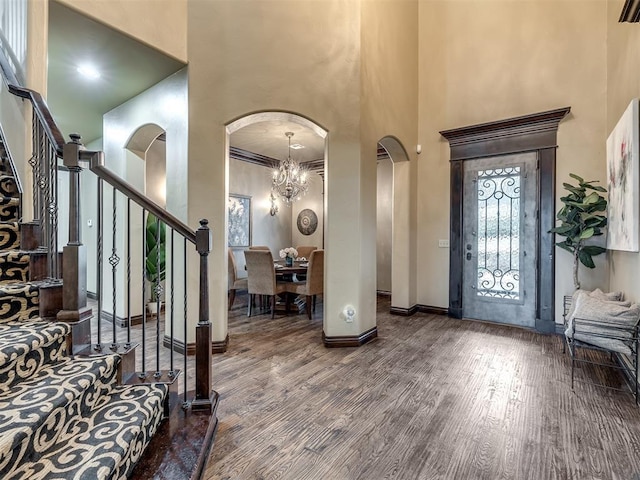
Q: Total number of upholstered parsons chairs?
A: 5